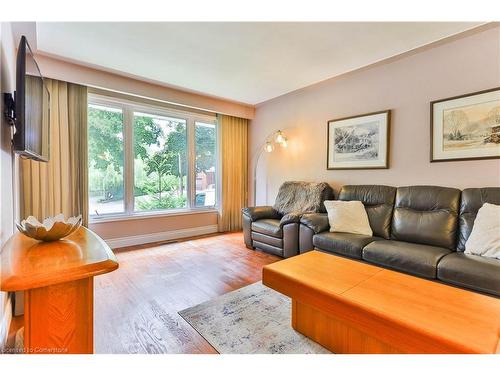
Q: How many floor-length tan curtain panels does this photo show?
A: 2